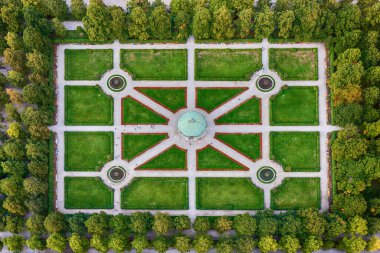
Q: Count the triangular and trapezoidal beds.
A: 8